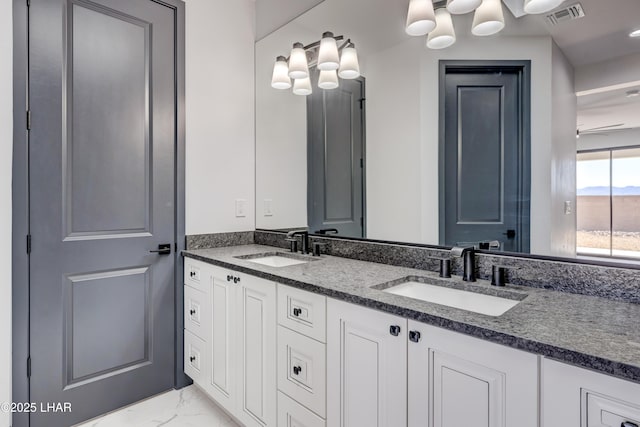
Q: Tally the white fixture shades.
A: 11